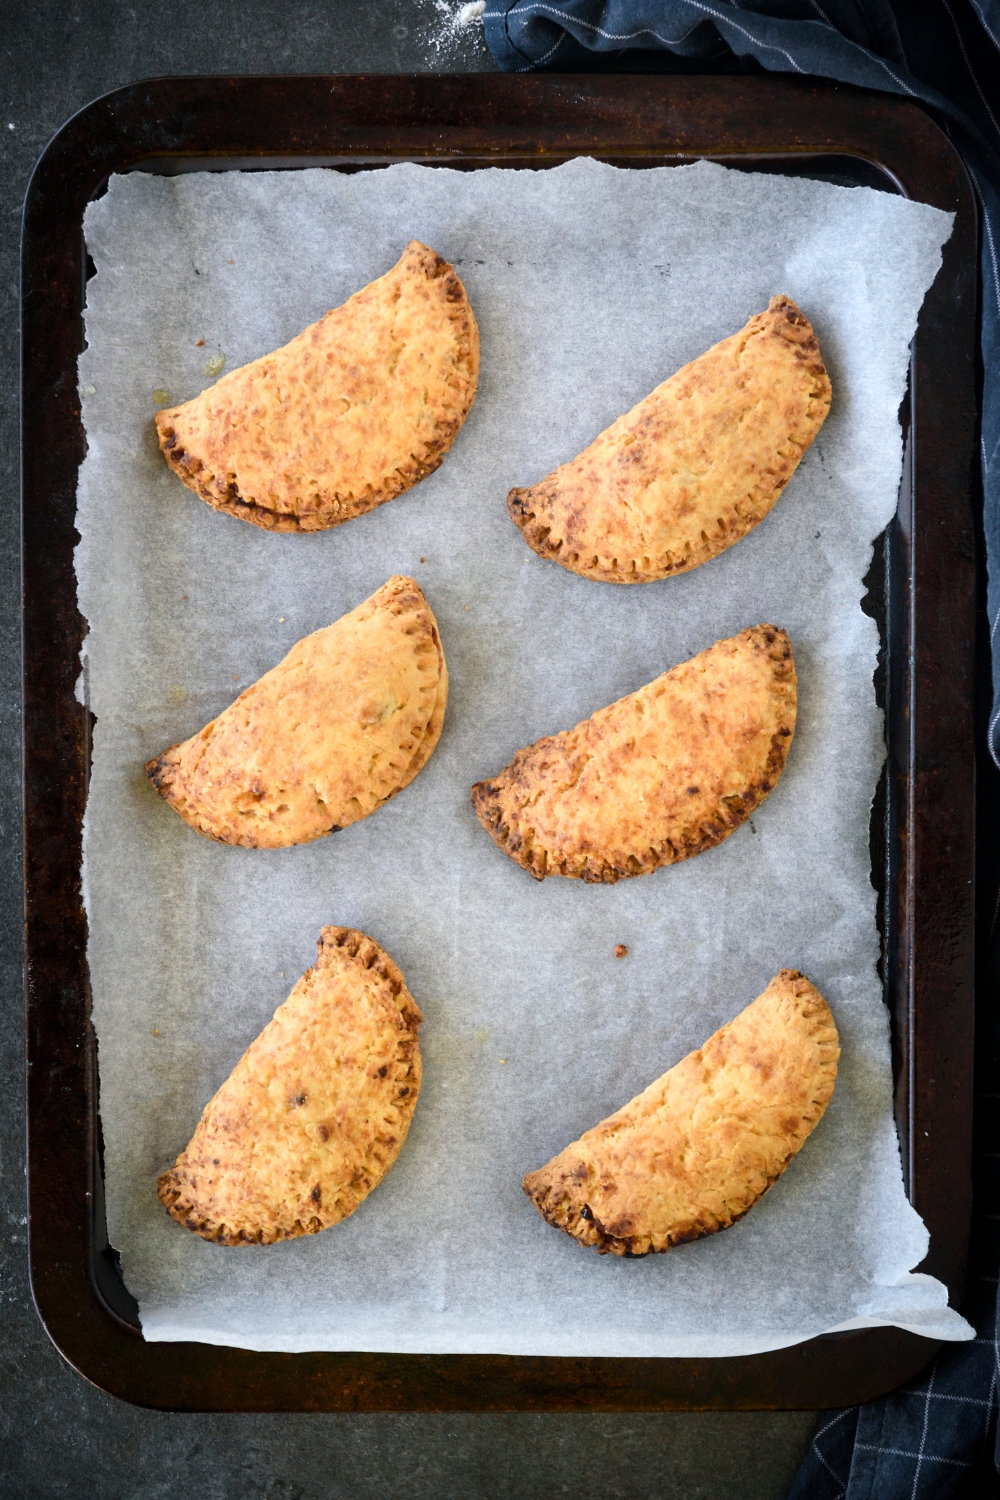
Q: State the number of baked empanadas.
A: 6